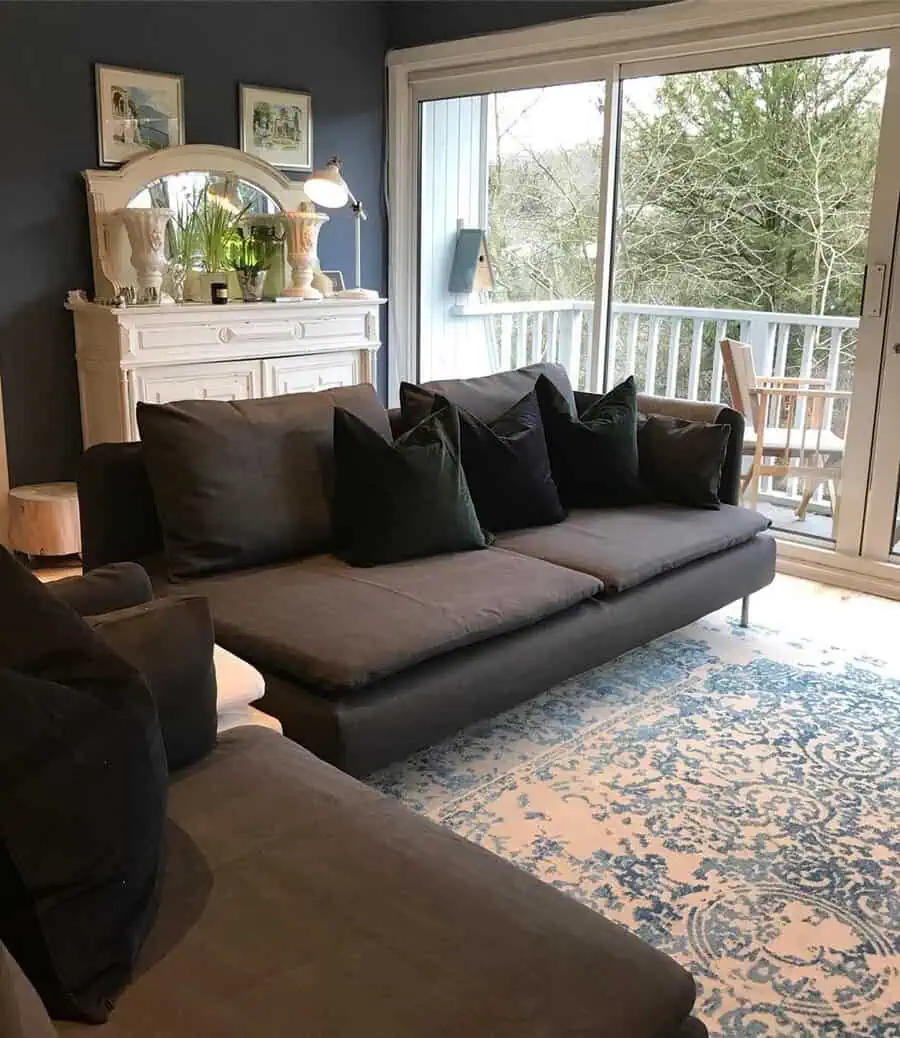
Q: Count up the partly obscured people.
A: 0